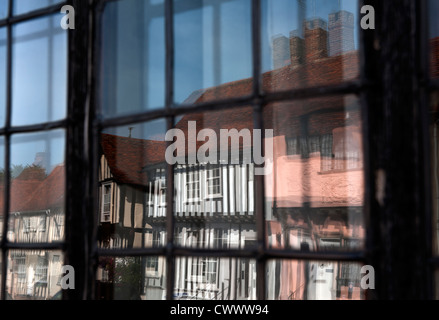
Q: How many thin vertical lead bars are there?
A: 3